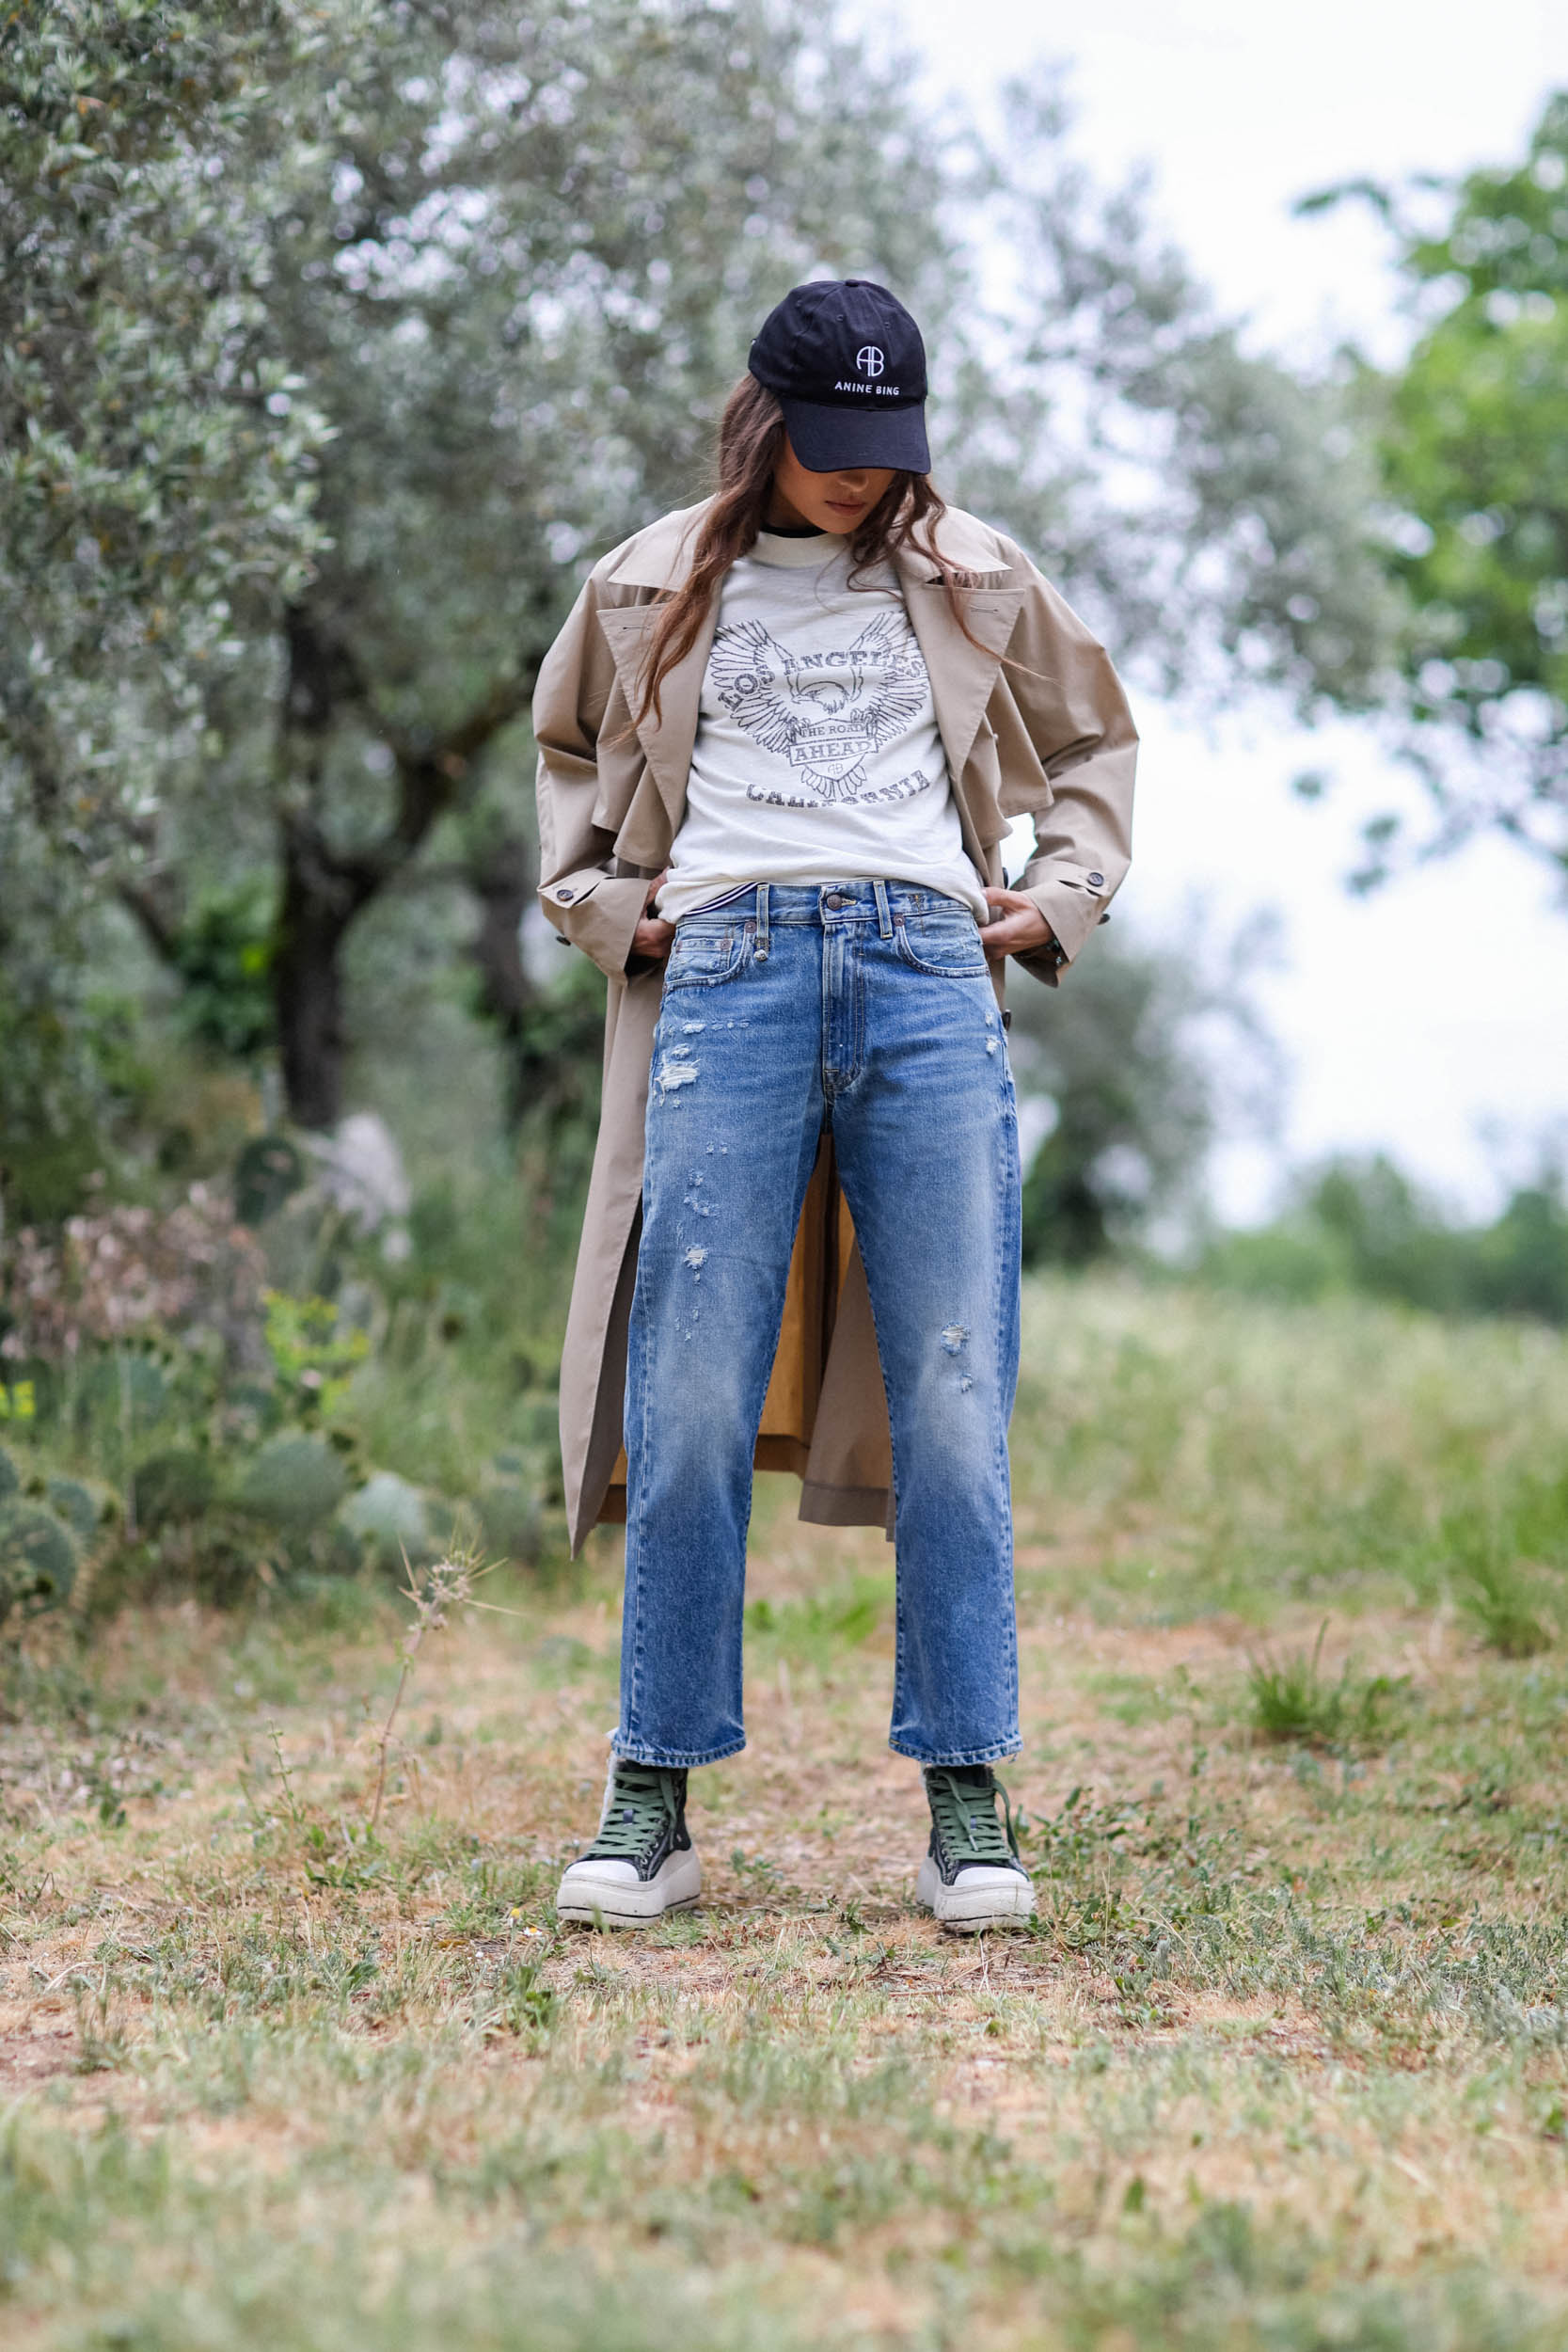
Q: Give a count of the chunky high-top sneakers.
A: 2